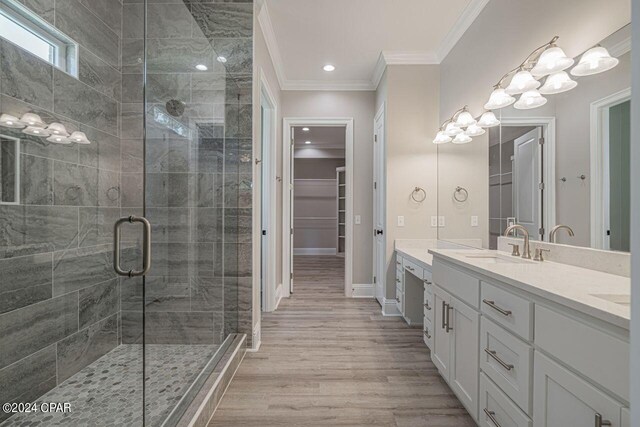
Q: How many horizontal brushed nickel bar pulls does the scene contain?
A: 10